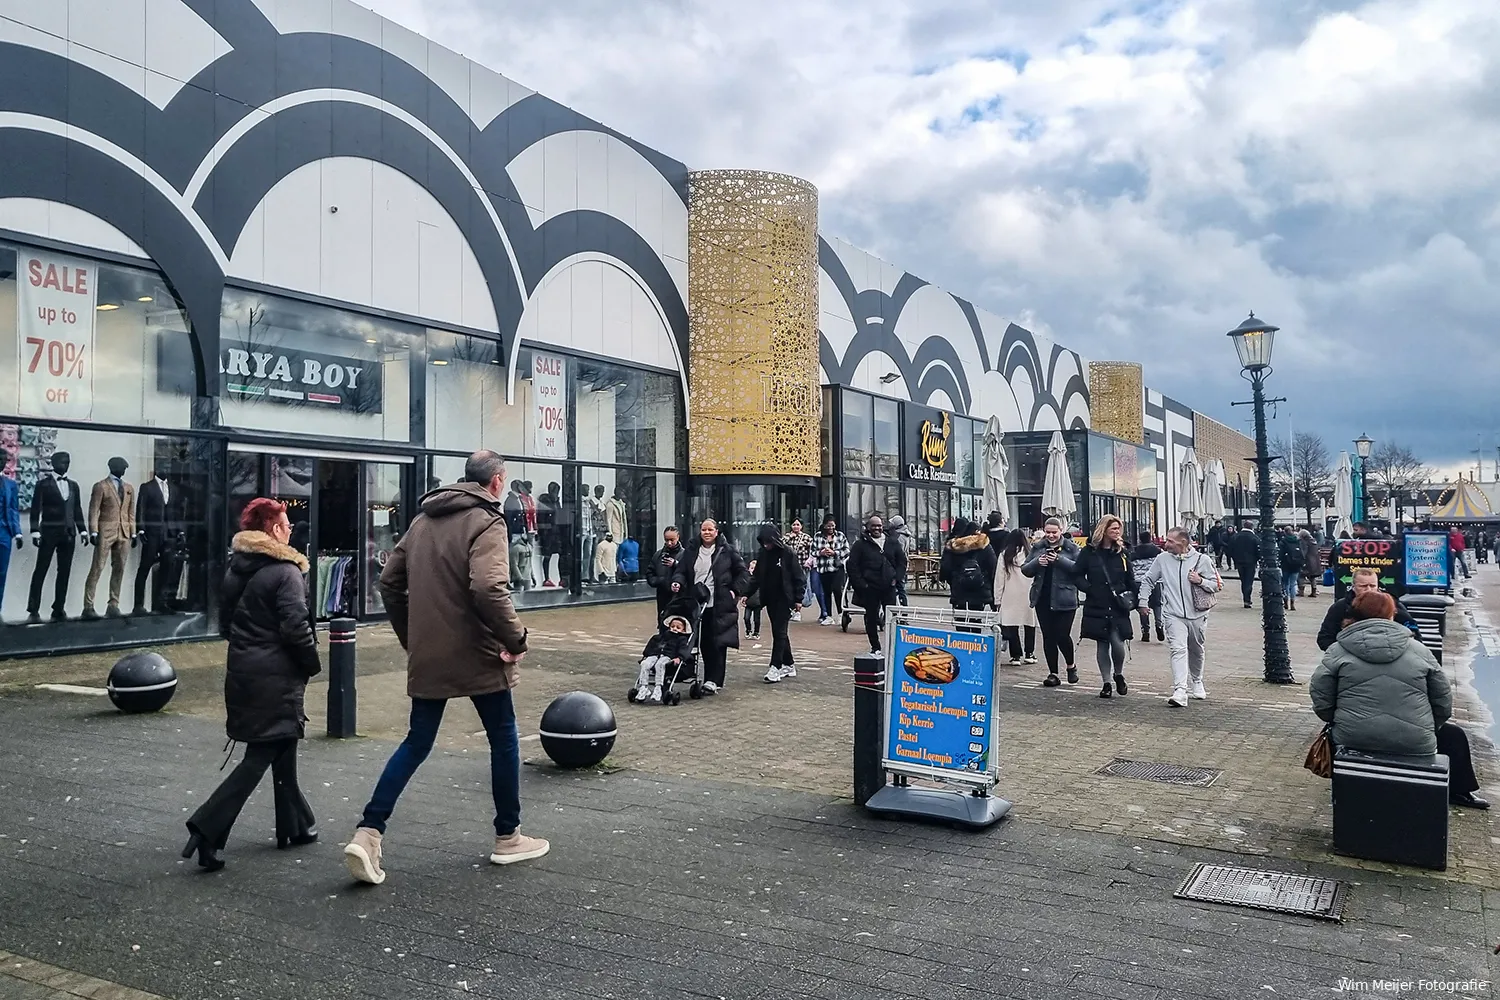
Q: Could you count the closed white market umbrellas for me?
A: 5